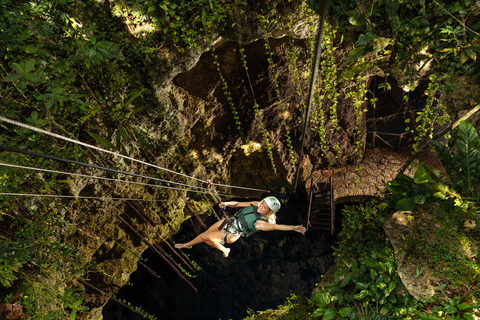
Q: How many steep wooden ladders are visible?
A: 1